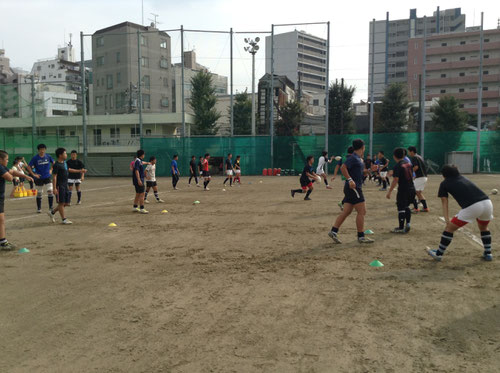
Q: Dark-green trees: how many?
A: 6